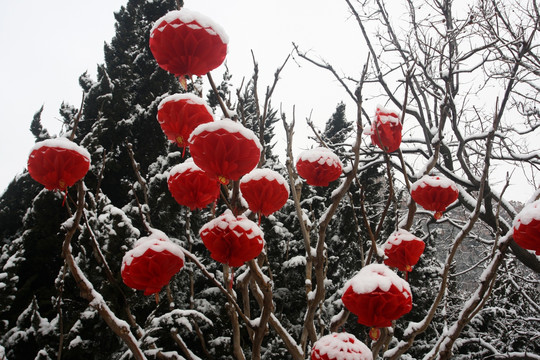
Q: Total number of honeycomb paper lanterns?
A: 15